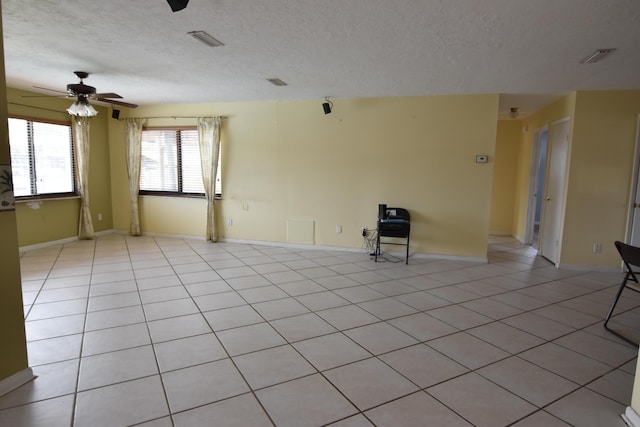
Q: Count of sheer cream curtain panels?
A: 3